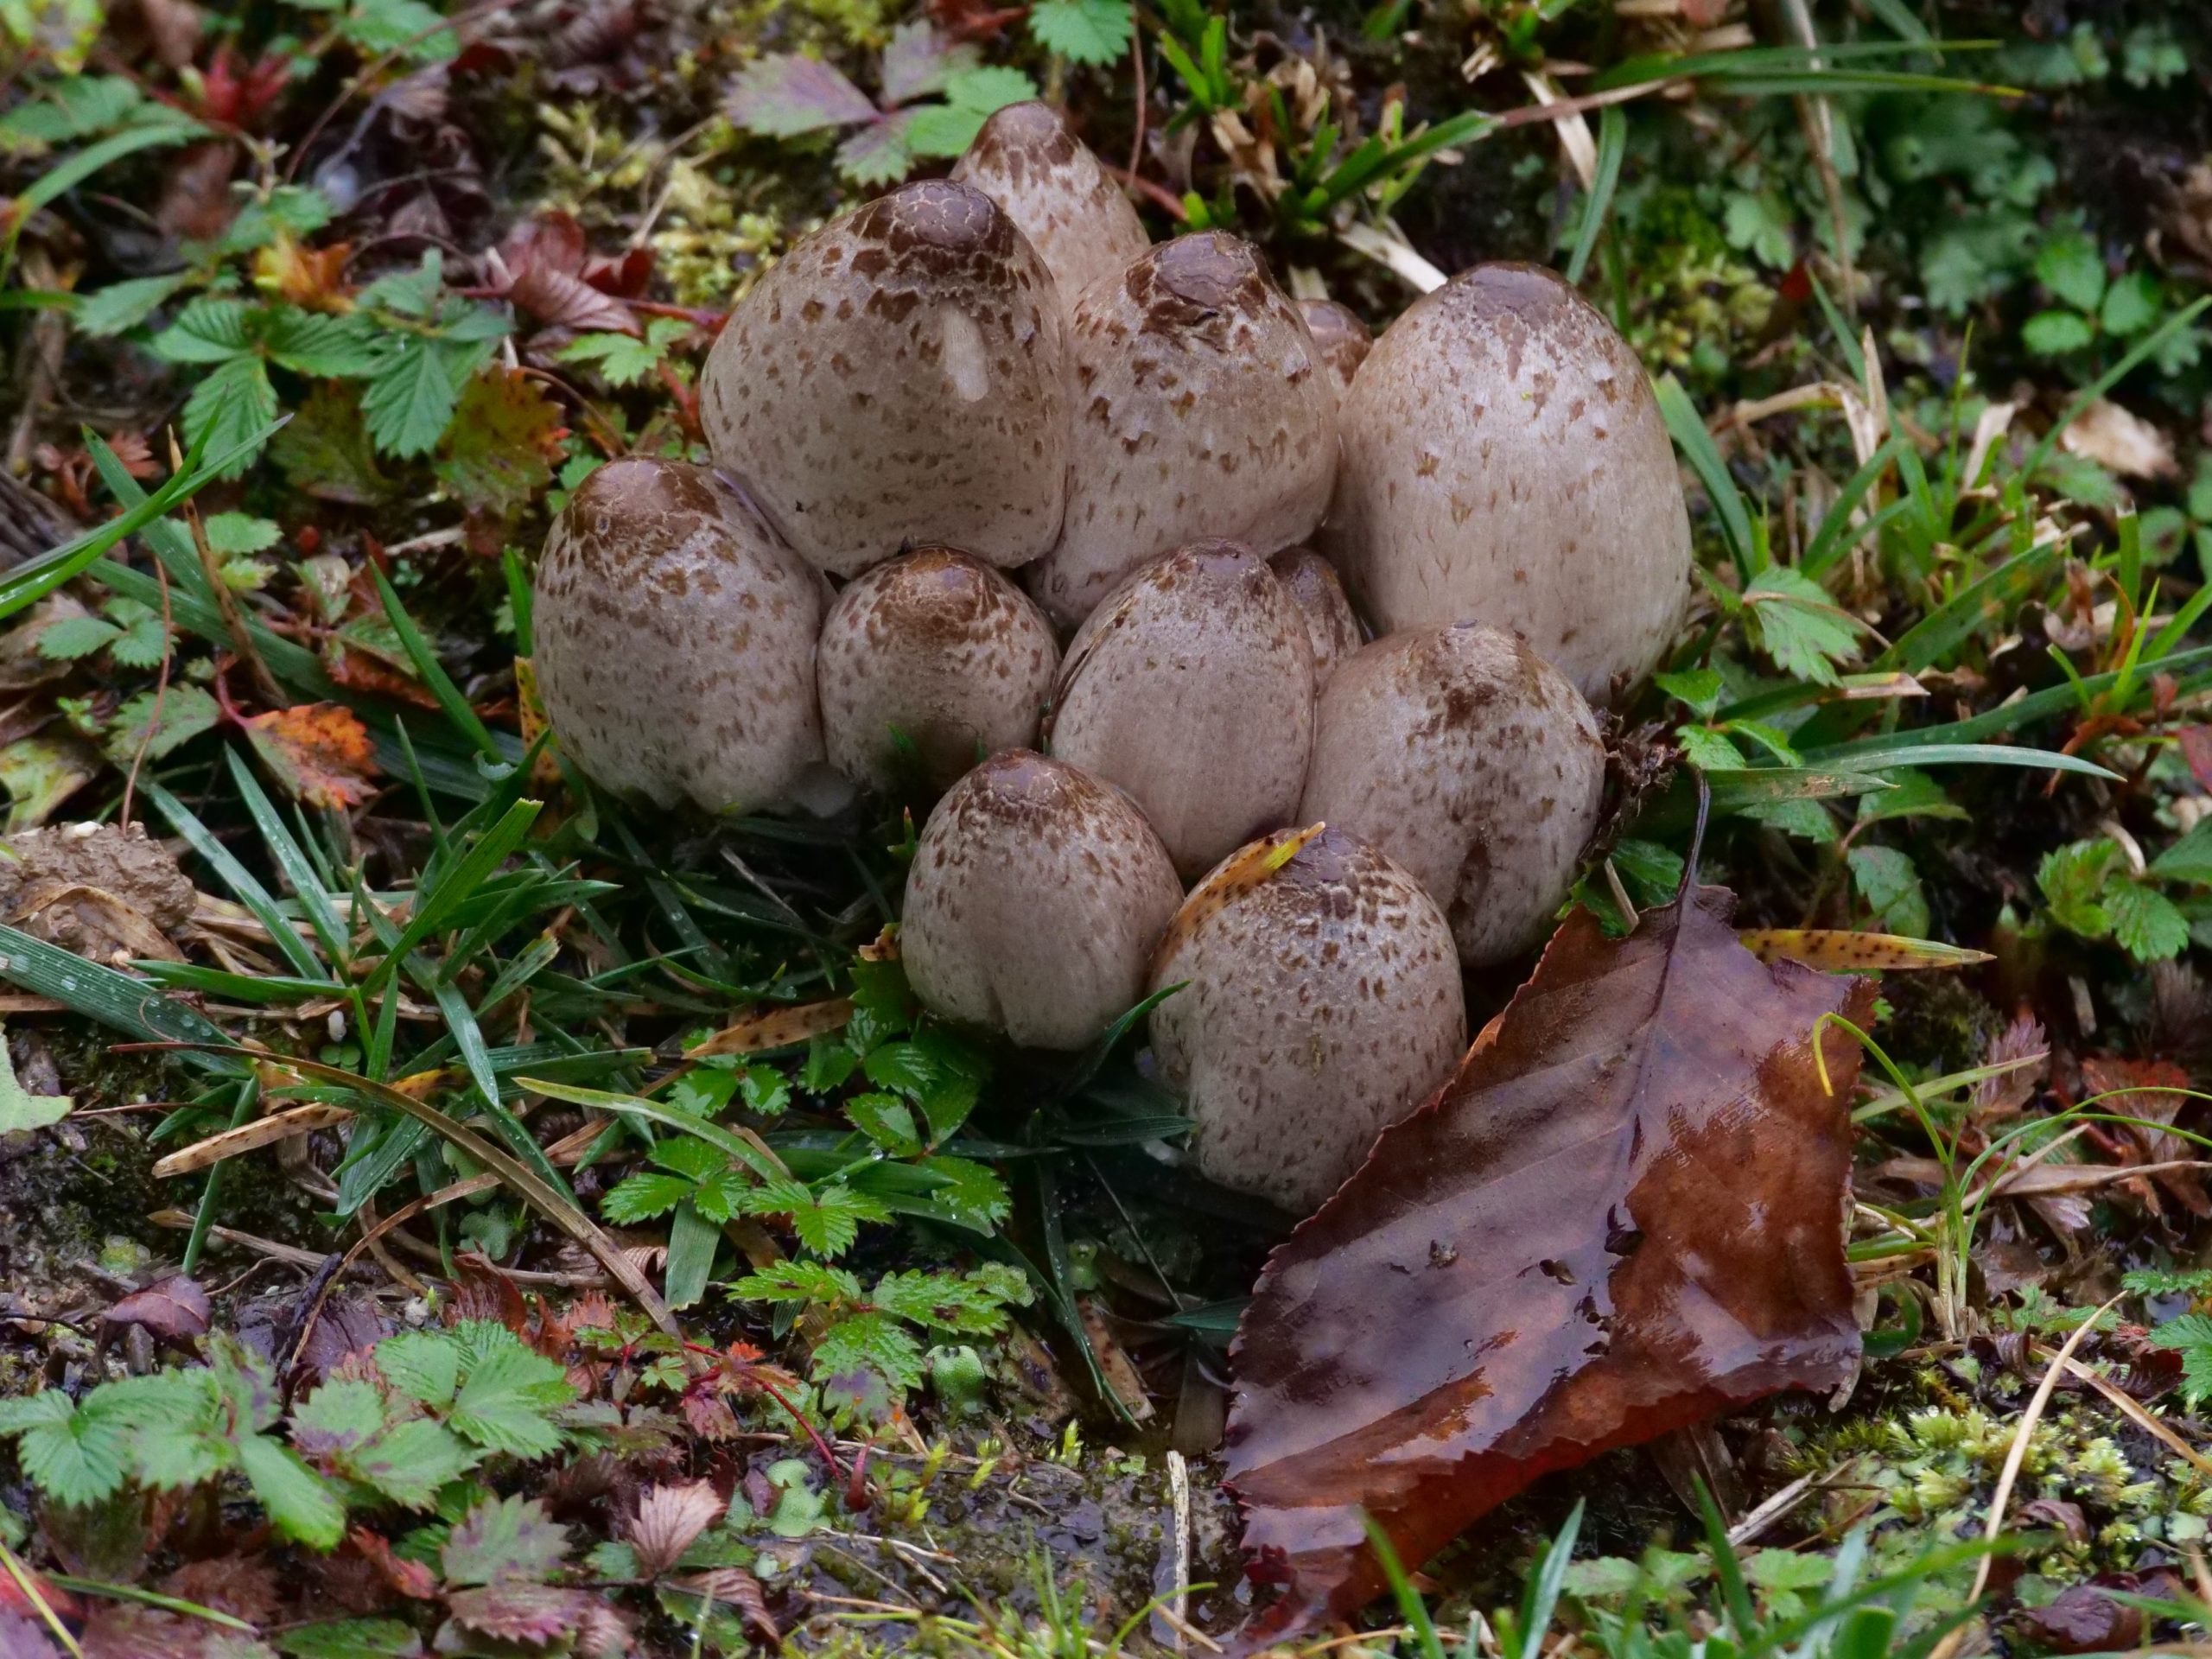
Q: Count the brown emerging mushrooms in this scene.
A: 12